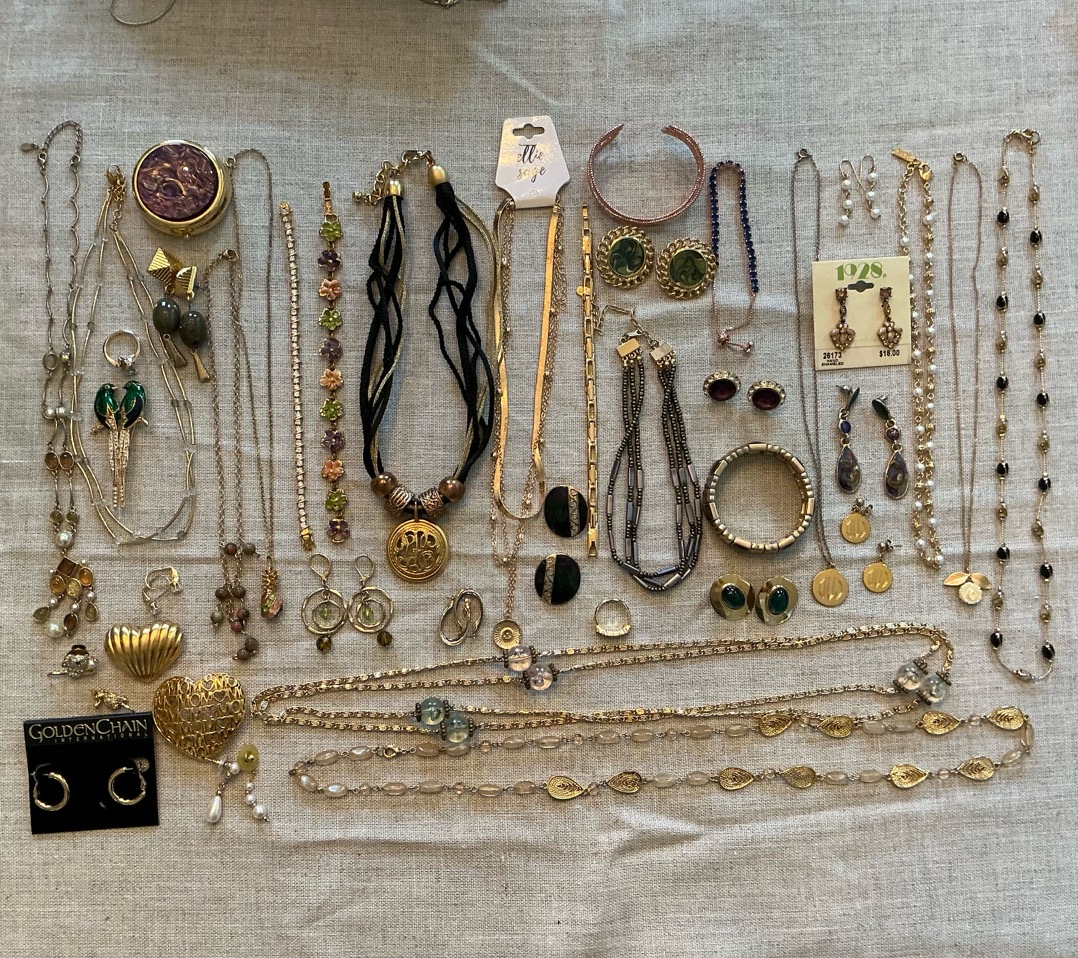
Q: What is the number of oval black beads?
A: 12